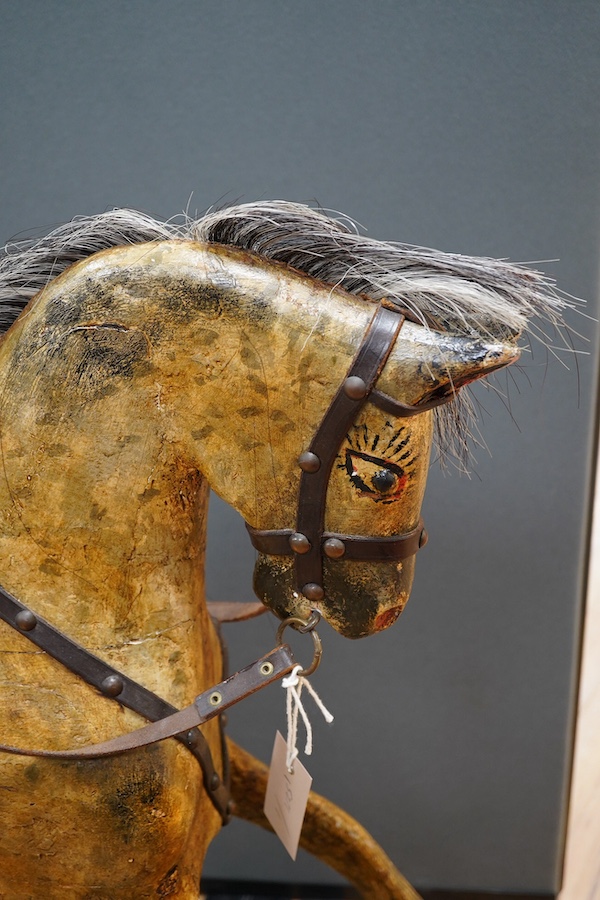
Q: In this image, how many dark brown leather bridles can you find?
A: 1